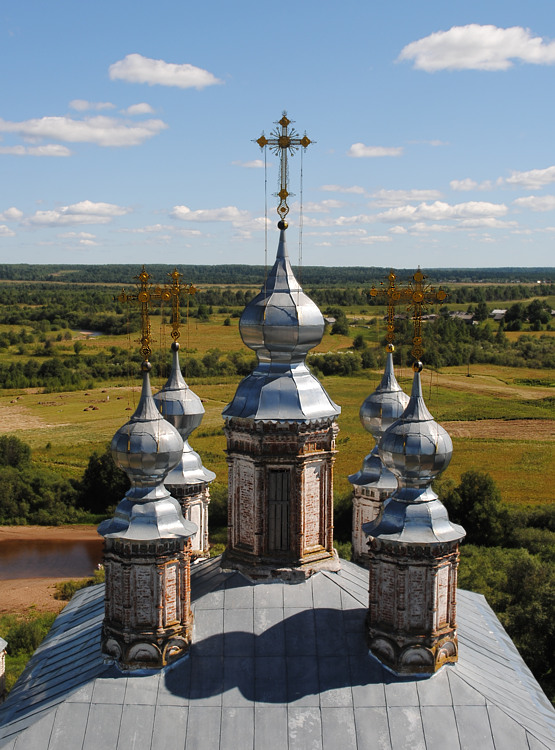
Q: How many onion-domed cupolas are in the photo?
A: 5